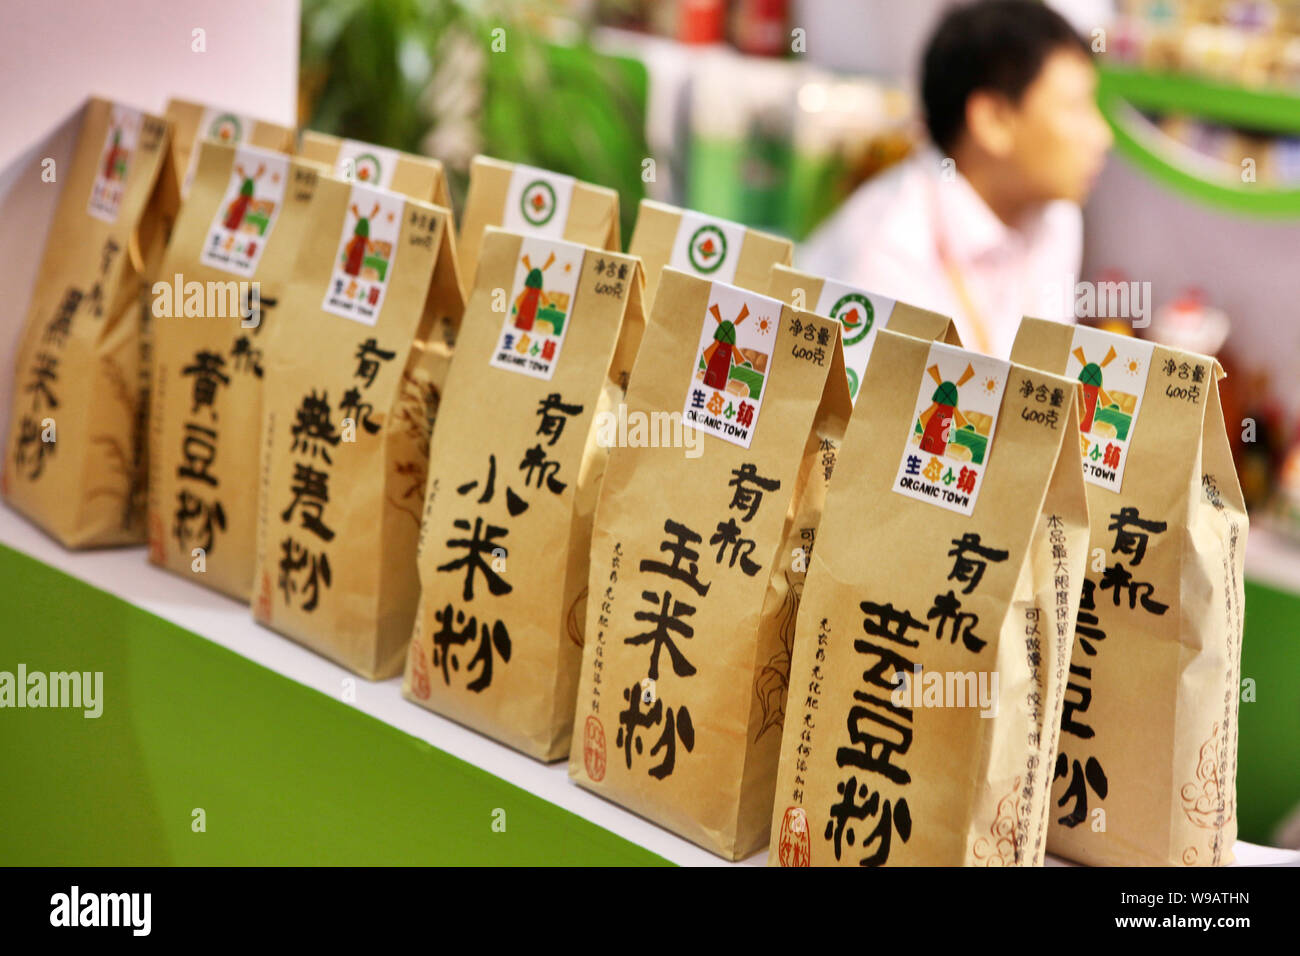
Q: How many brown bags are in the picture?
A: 12